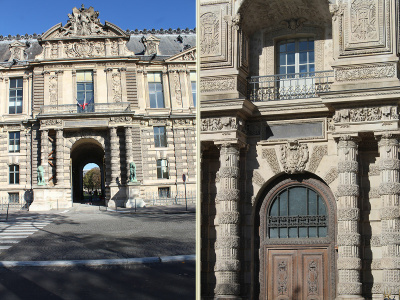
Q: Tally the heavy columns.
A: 7